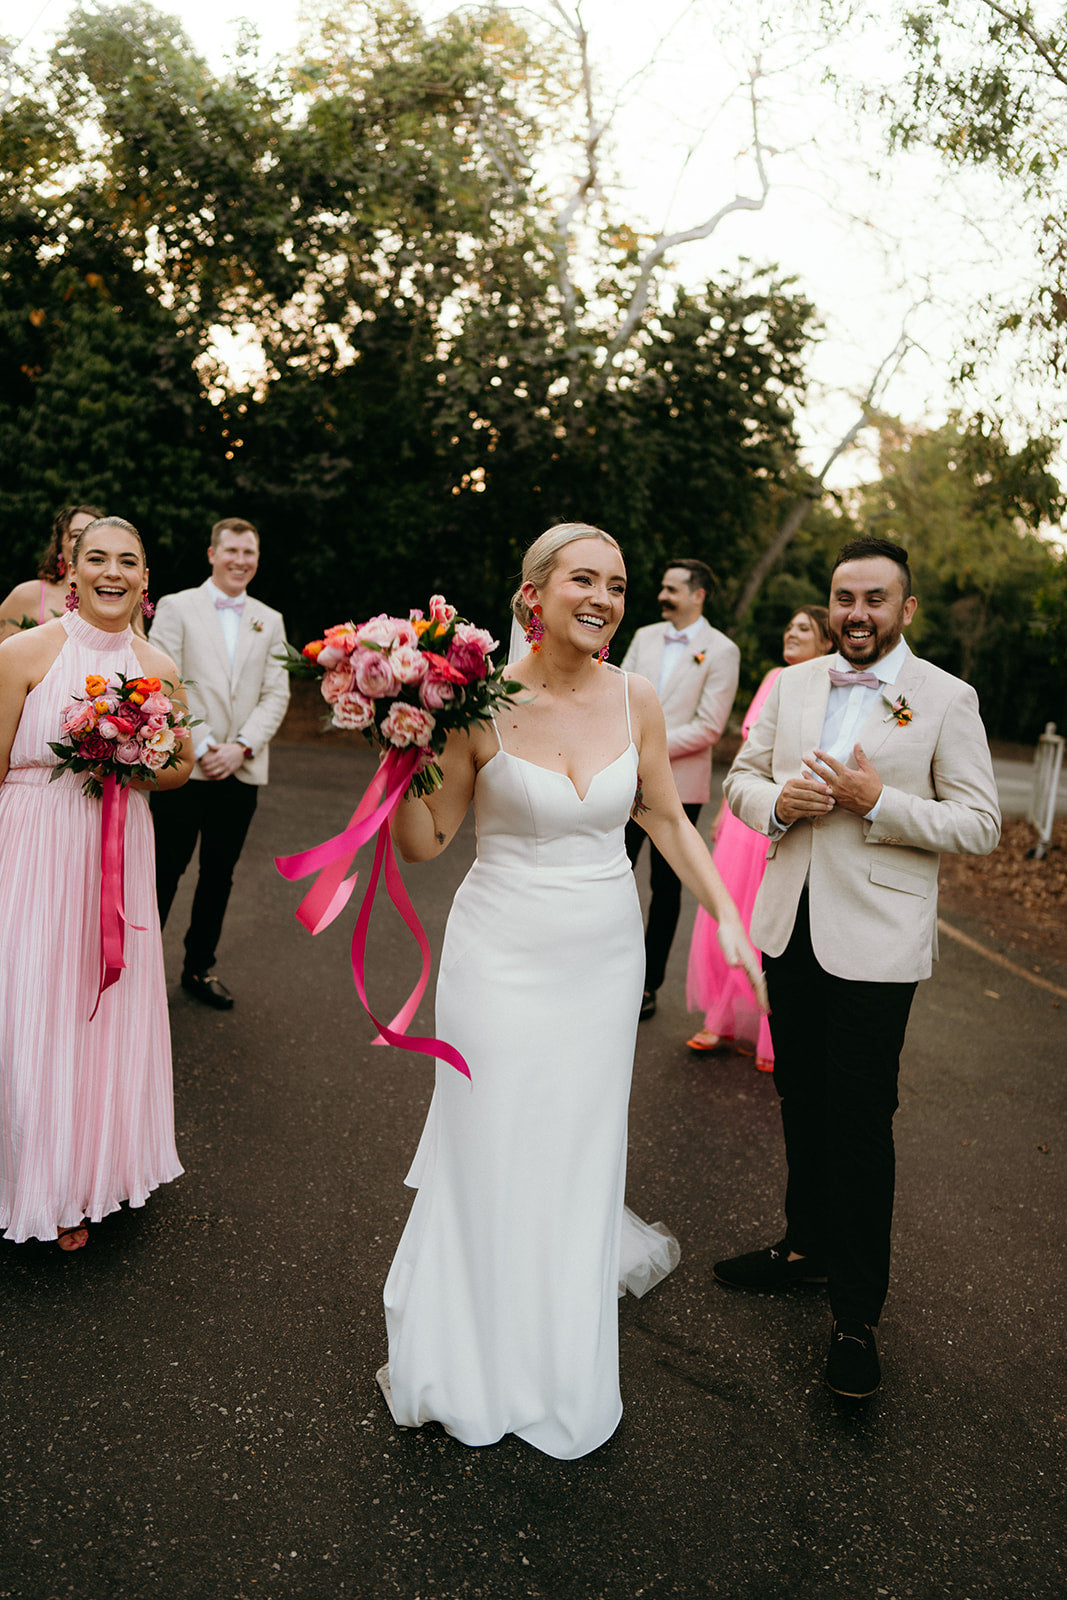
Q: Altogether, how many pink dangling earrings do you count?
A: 5